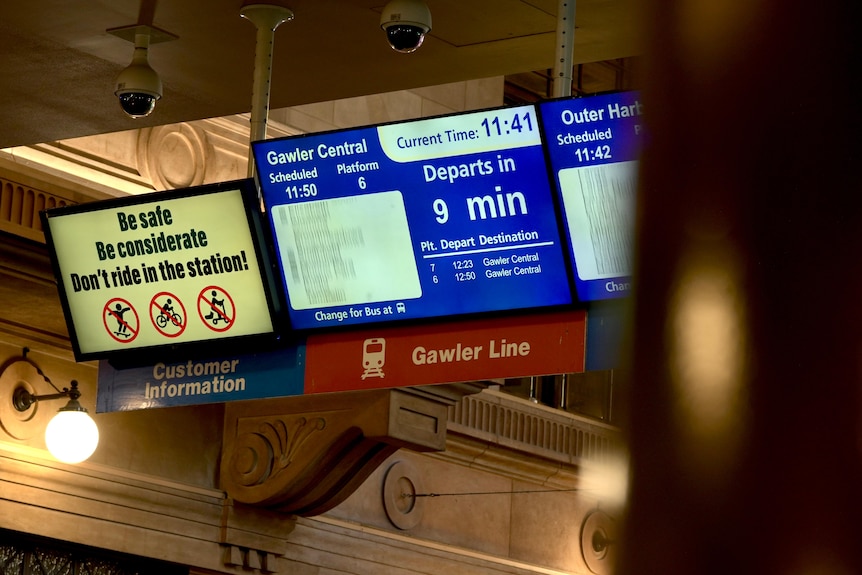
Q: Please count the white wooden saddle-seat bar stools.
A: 0